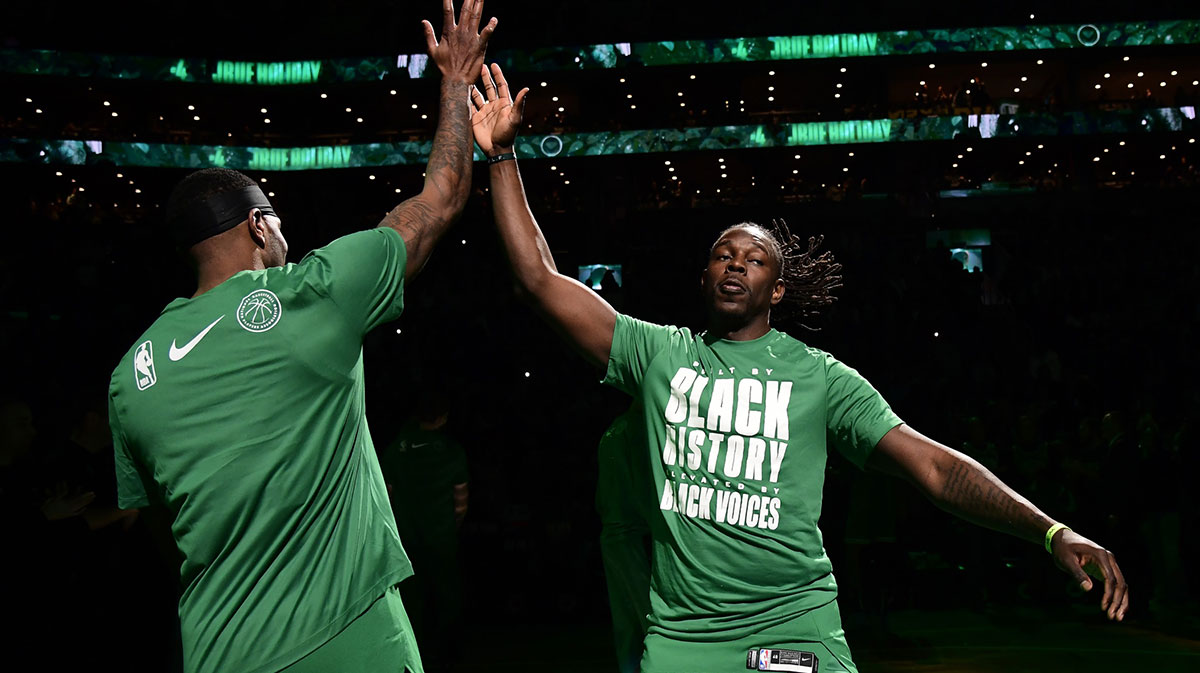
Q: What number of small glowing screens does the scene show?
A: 2